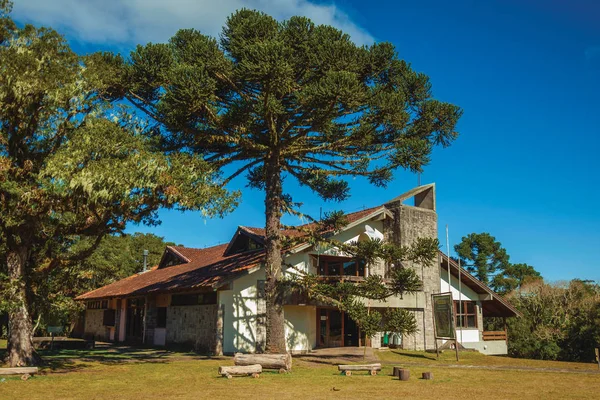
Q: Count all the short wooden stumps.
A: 3